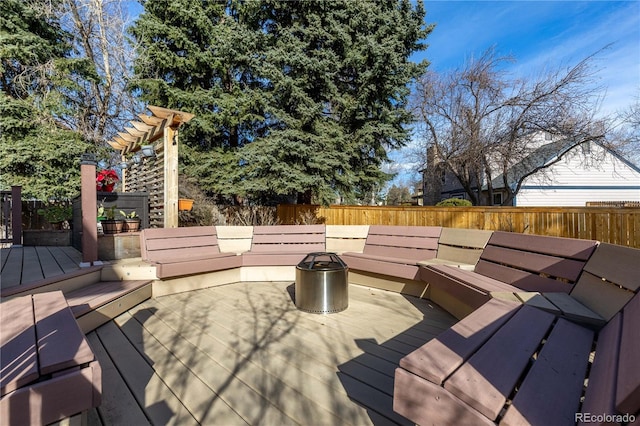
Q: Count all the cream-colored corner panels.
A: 4